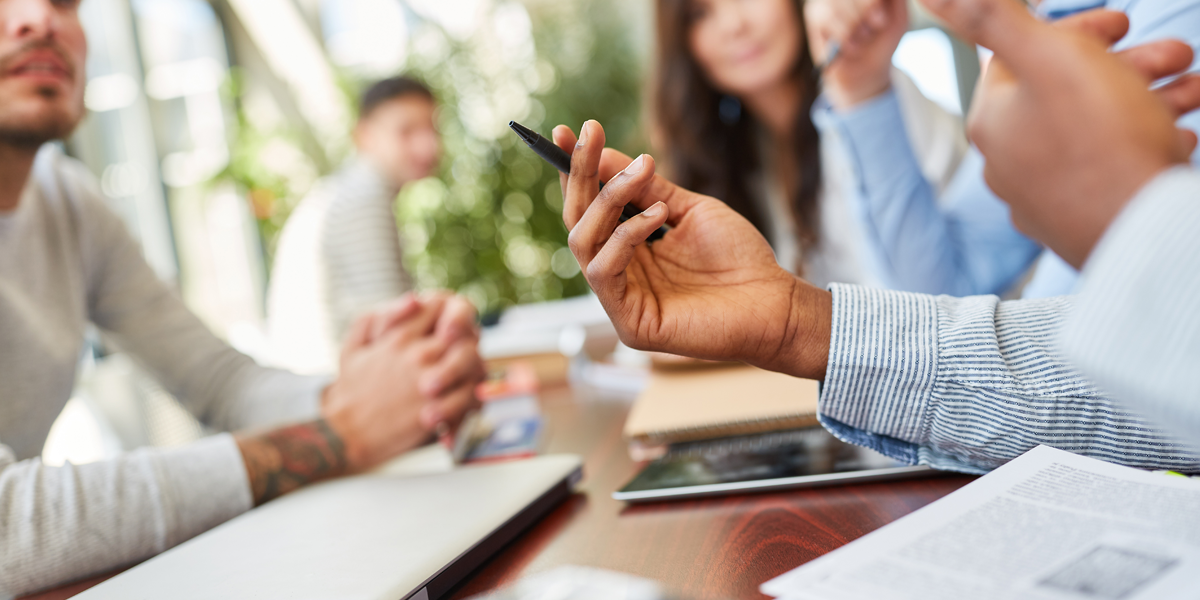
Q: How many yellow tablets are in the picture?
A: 0